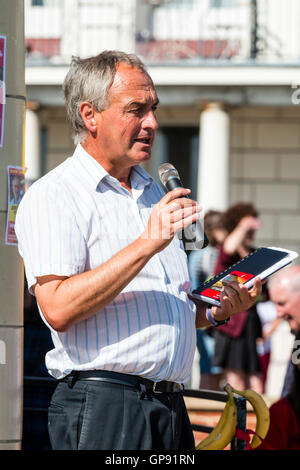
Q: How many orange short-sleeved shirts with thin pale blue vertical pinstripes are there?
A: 0